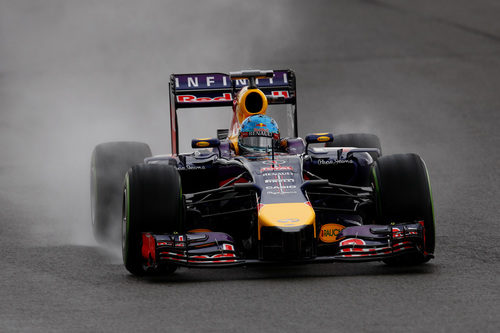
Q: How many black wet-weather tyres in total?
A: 4